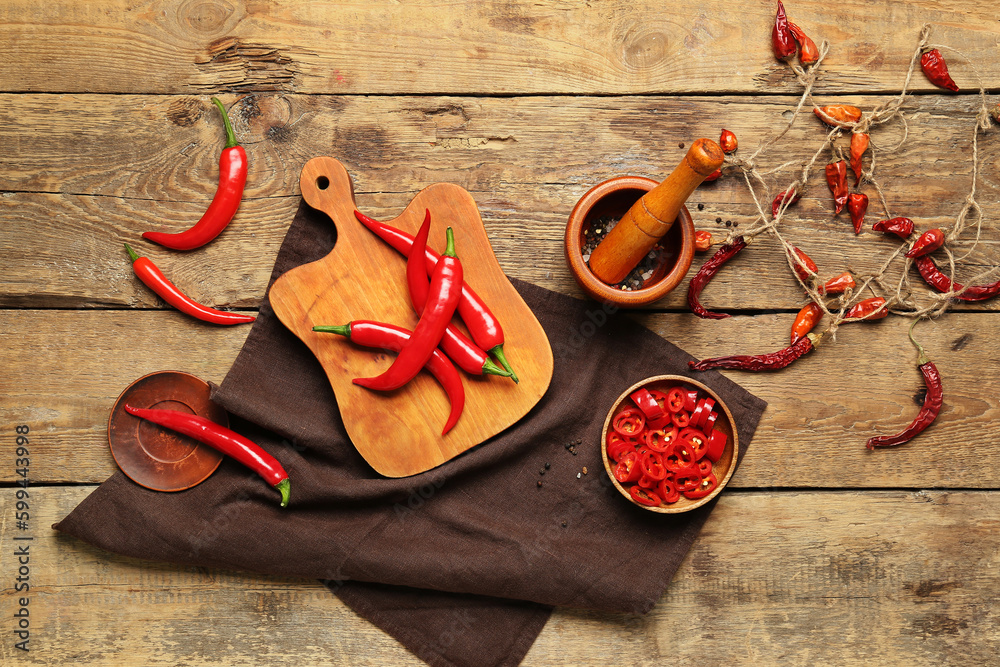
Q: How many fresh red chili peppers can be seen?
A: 7